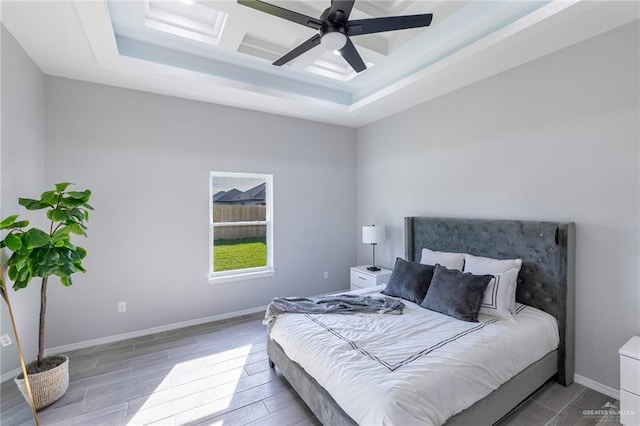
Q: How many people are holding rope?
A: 0